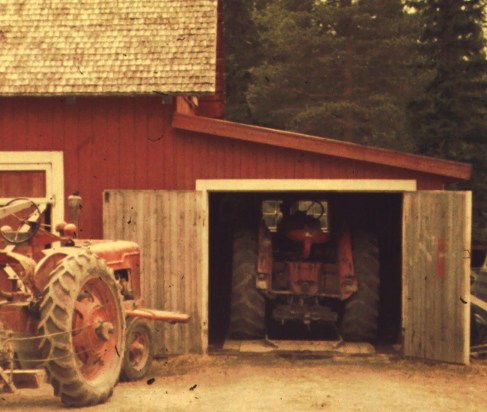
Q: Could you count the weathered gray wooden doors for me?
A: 2